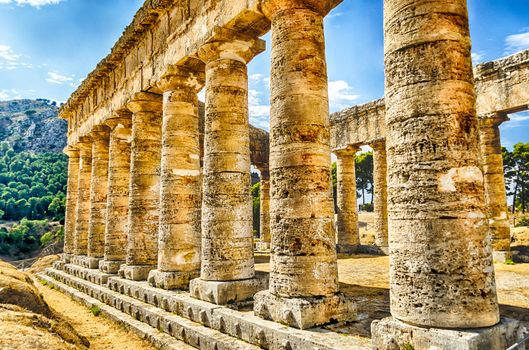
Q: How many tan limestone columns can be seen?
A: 13